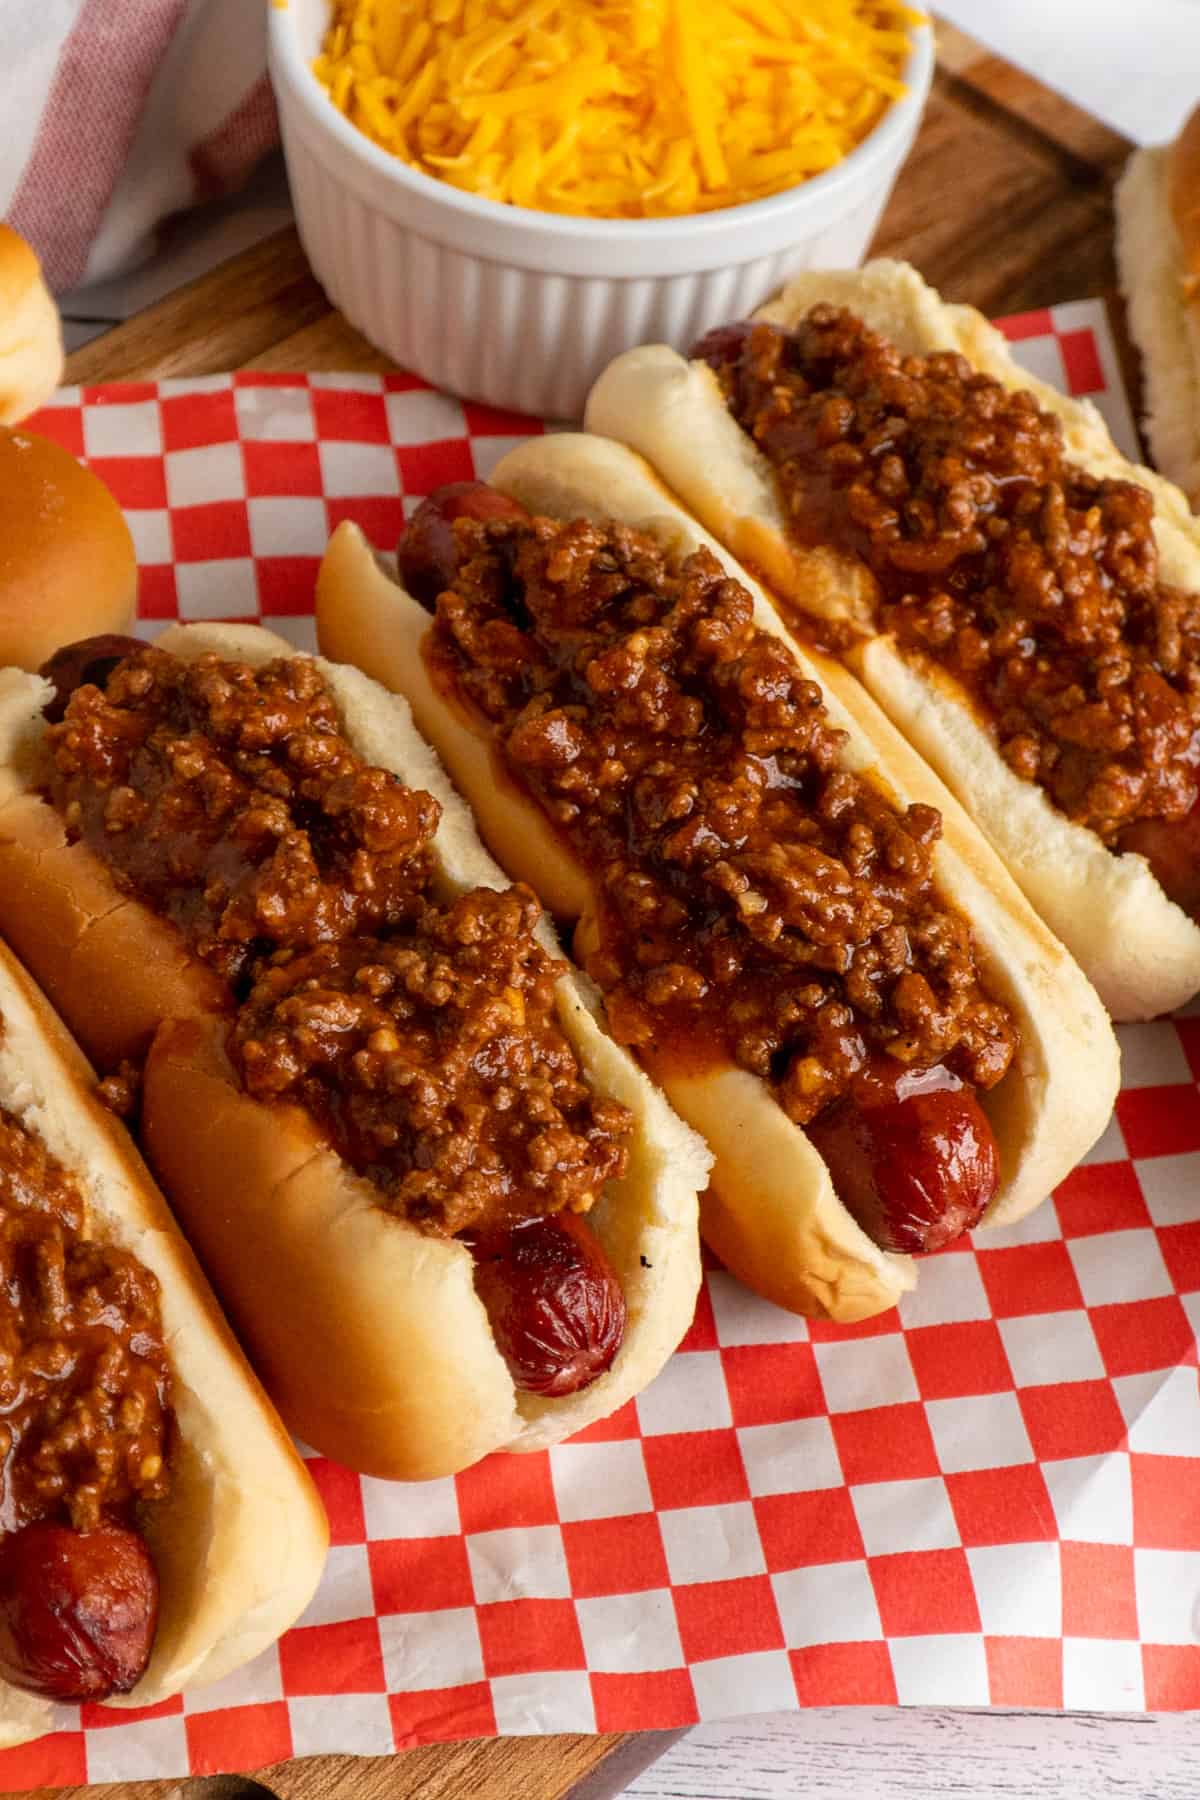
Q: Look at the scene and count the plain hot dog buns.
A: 3